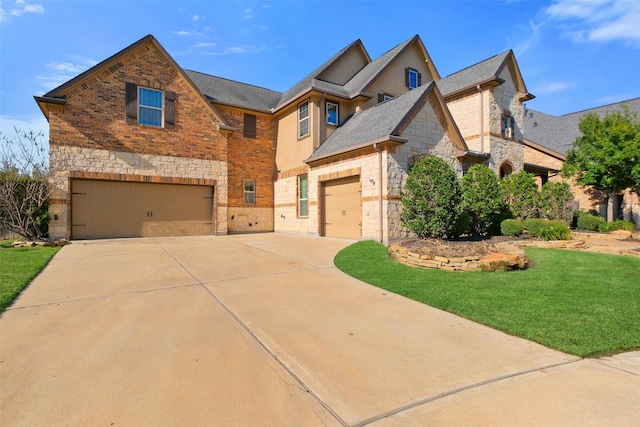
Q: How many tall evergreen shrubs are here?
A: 4